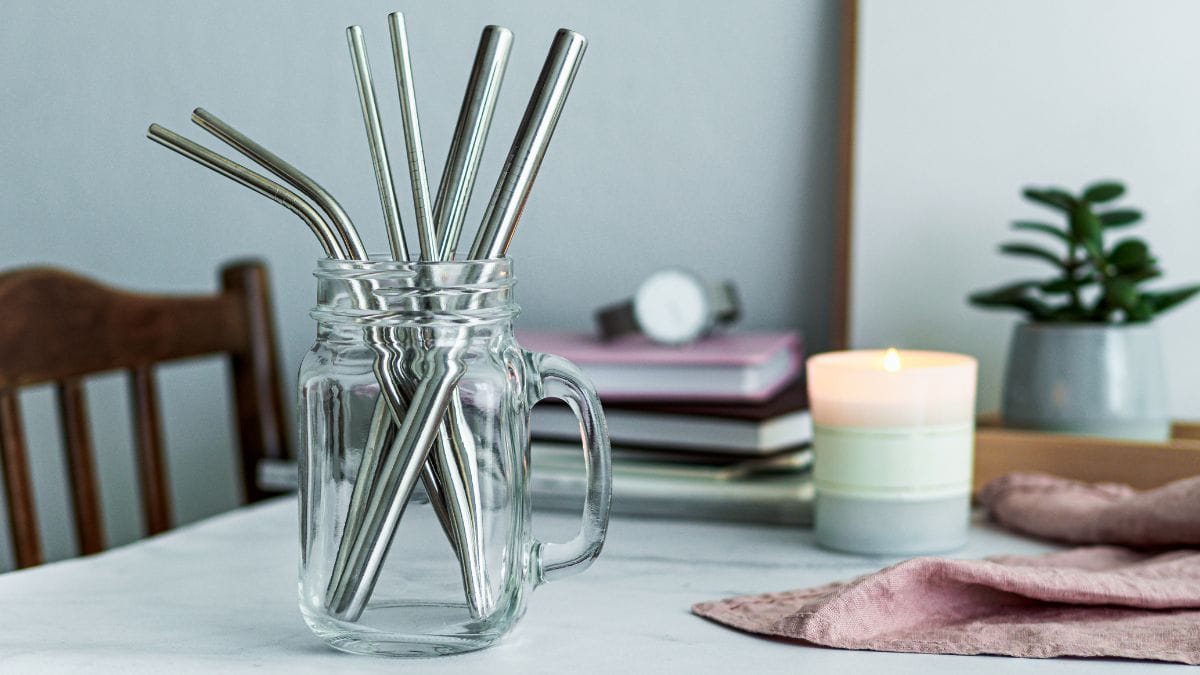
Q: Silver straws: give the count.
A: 6